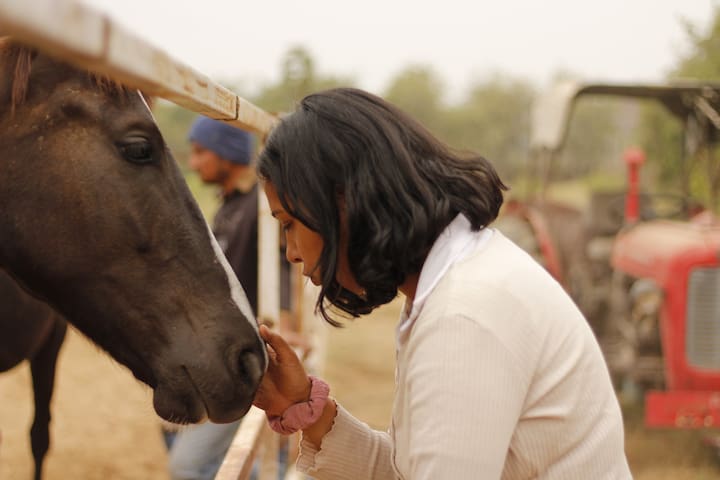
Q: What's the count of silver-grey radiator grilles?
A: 1